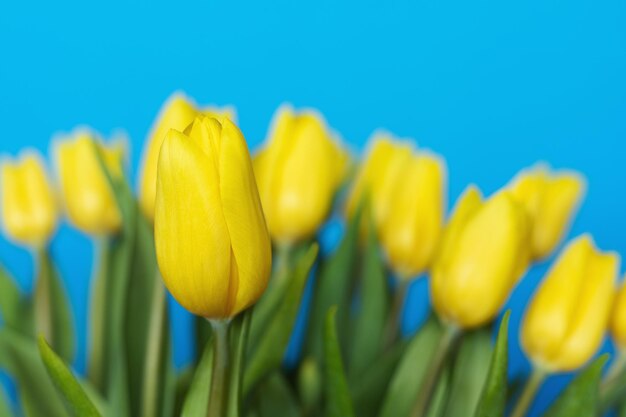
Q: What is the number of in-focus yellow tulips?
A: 1